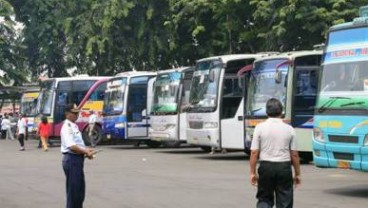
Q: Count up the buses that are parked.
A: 7